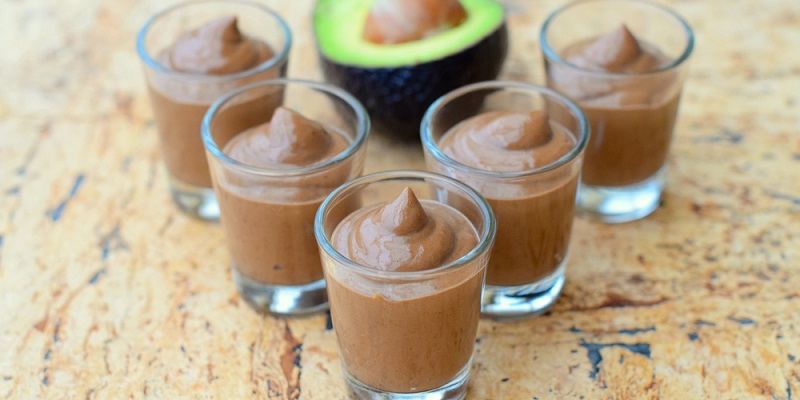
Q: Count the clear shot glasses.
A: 5